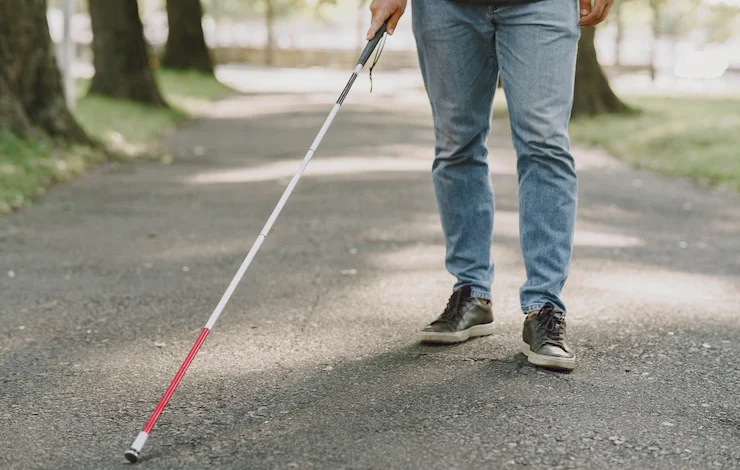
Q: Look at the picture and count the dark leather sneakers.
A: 2